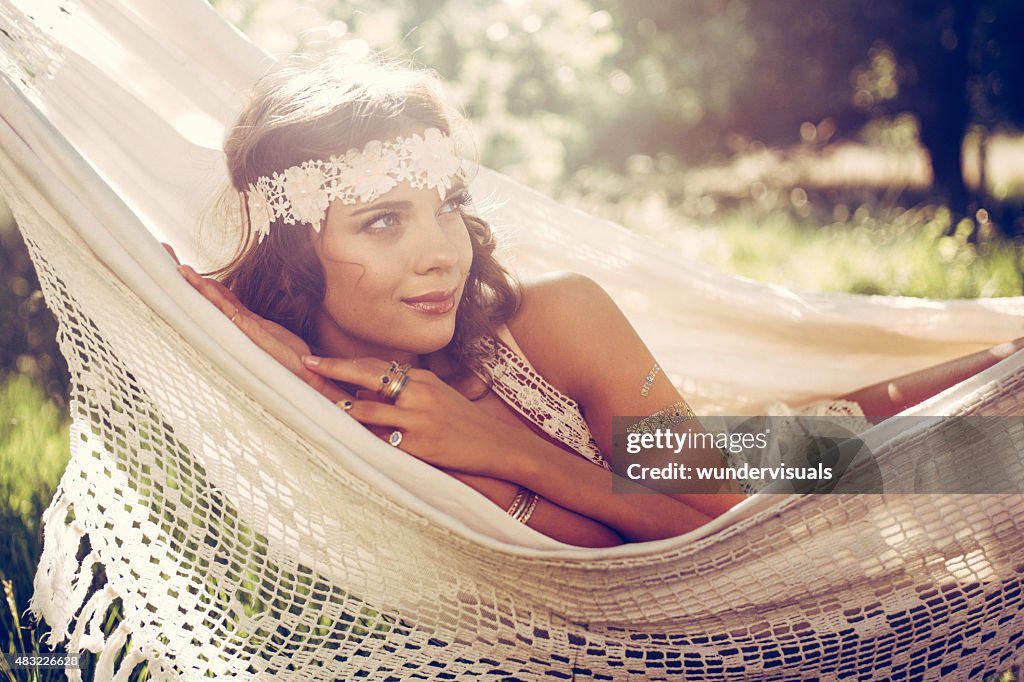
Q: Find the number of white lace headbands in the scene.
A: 1